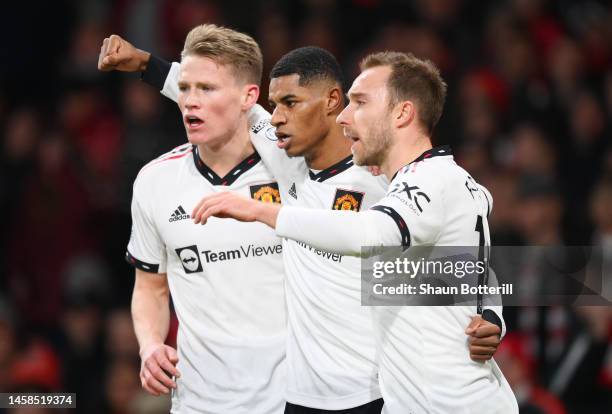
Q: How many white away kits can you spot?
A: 3